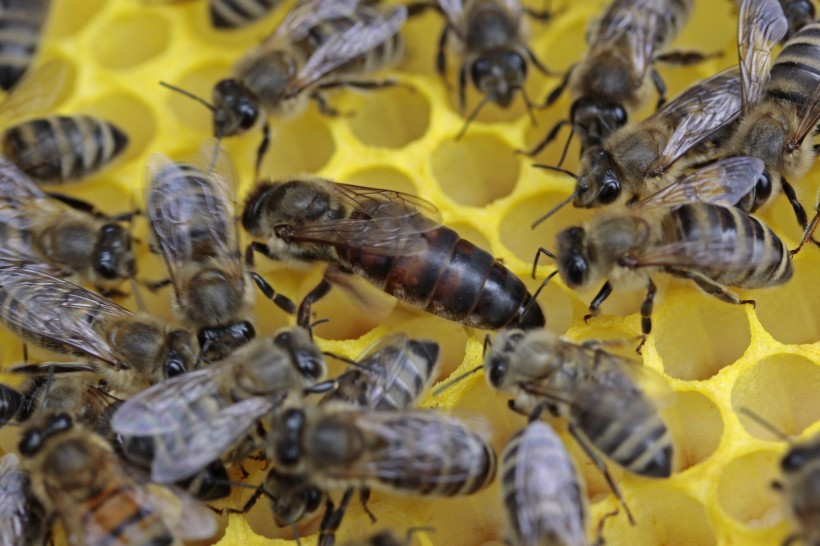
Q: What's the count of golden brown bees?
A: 1